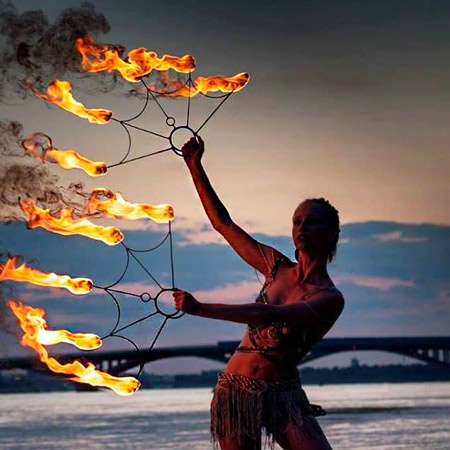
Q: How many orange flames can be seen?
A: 10